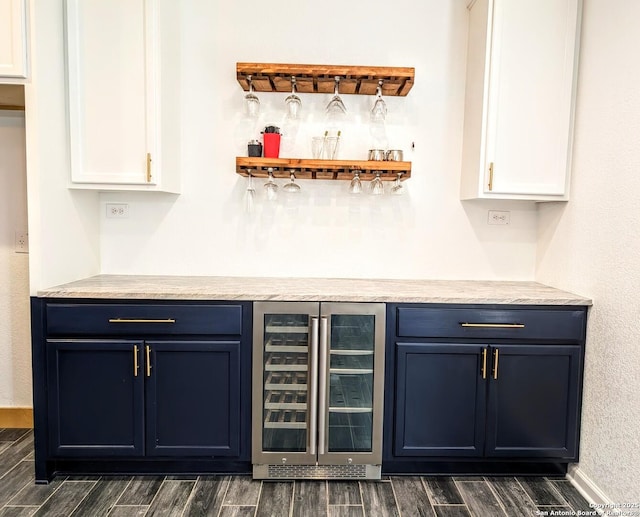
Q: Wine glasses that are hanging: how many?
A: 10